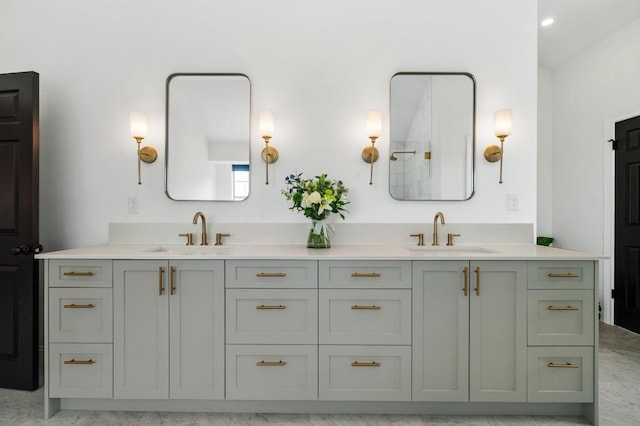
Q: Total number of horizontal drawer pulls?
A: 12